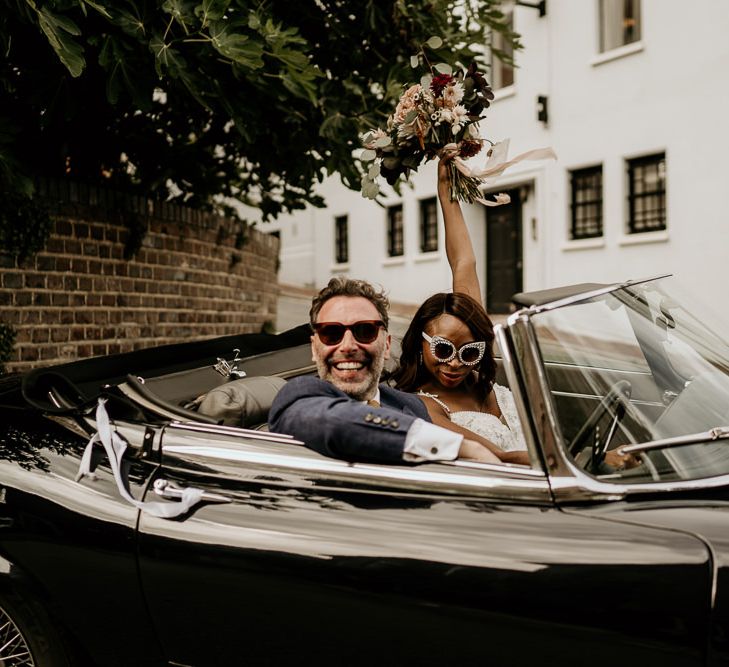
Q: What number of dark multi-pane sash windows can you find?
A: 5